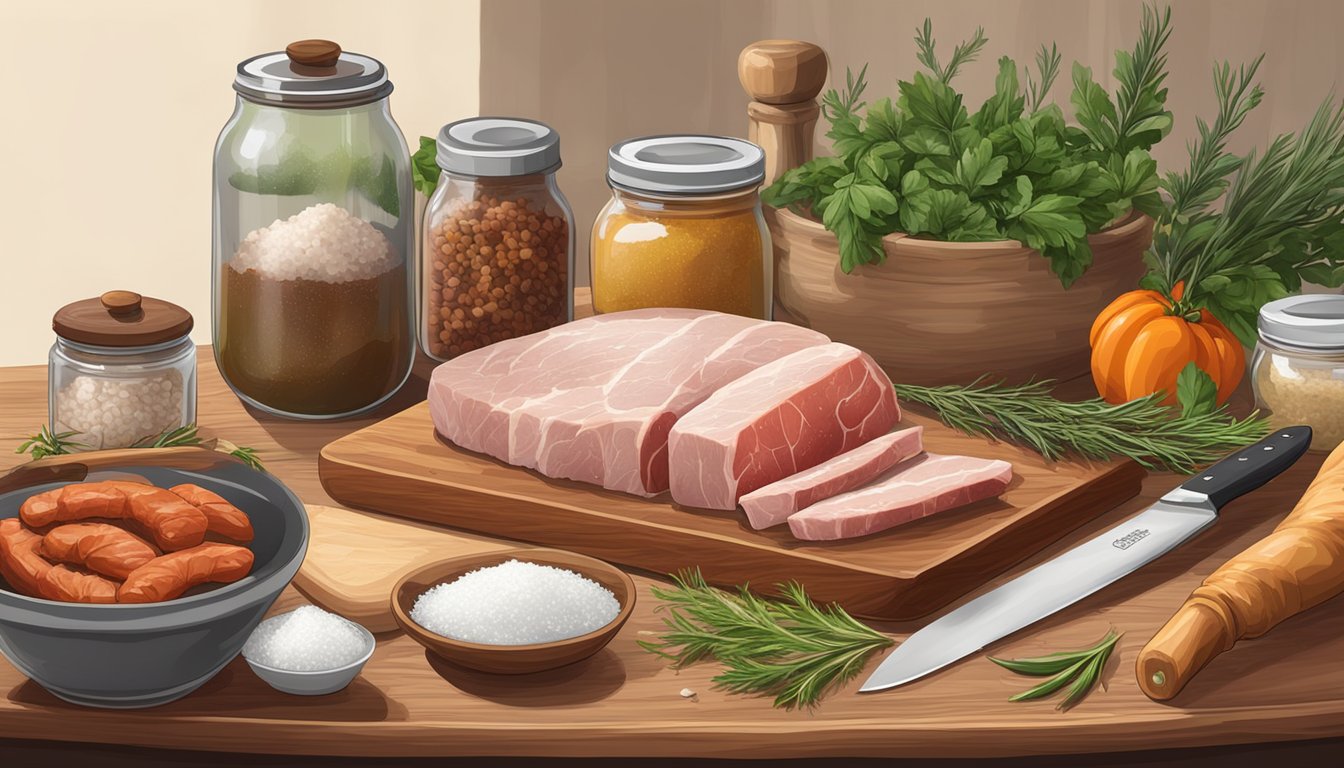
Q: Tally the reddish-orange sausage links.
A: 5